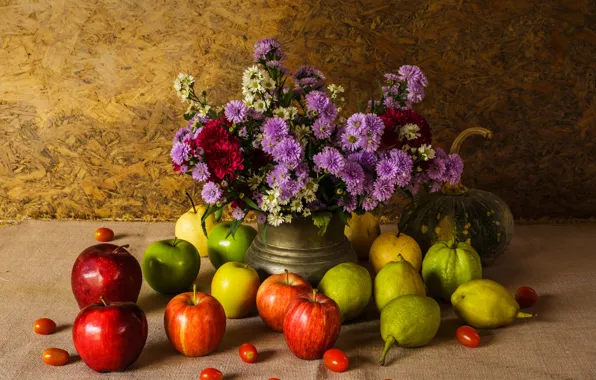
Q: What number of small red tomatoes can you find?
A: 8